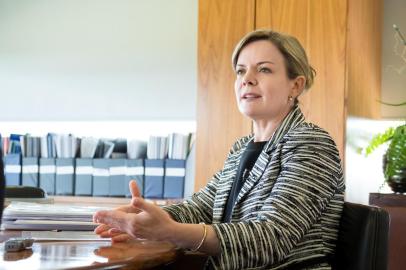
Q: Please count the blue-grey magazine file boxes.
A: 10